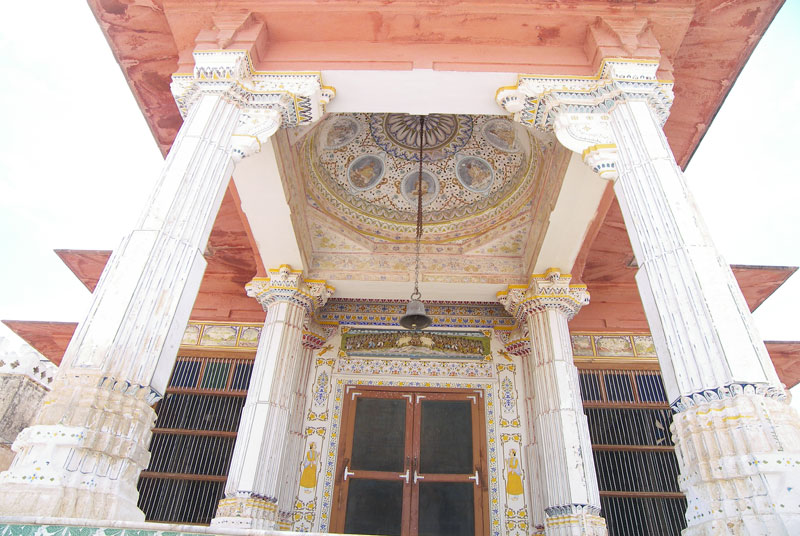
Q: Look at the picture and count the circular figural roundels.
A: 5